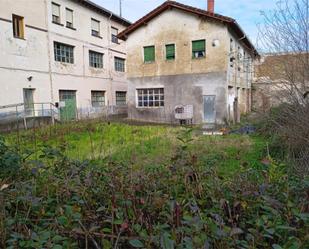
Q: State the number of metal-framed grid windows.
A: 6